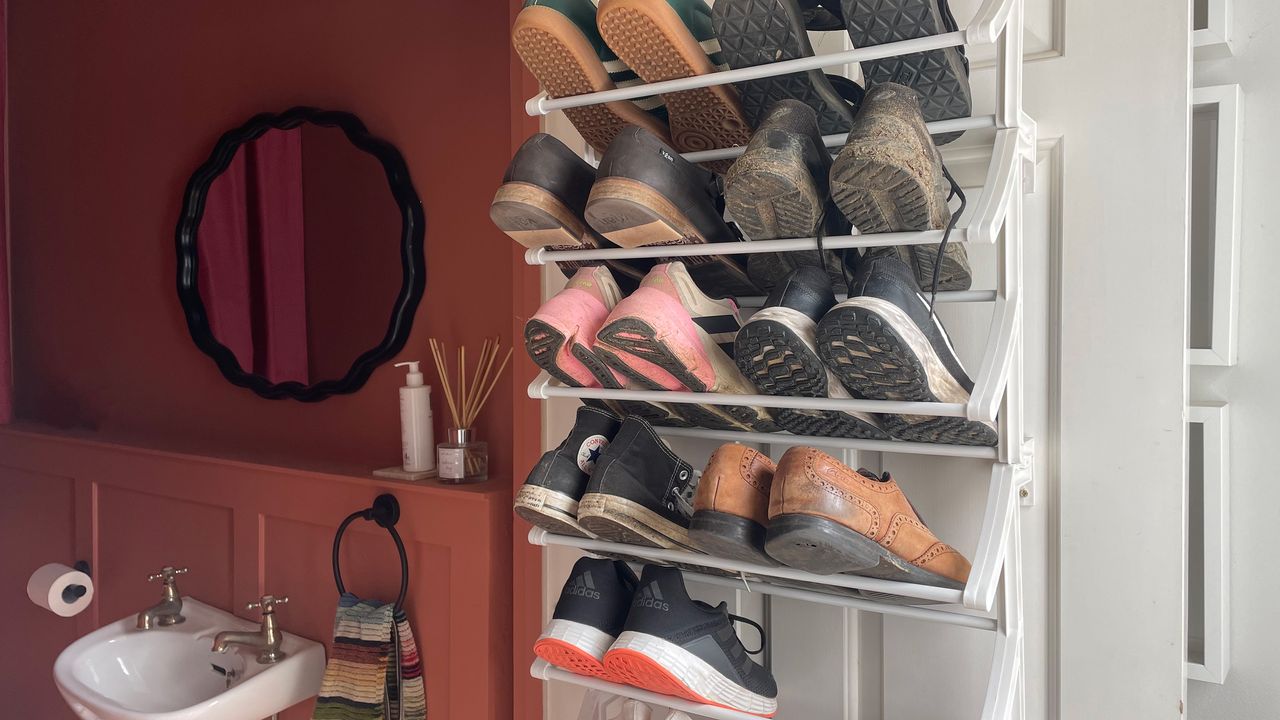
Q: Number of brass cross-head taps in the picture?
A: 2